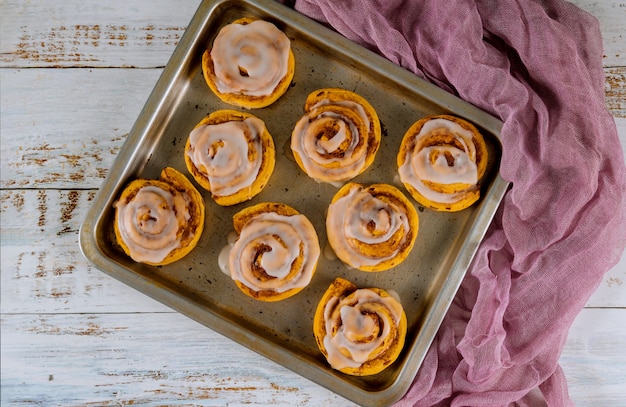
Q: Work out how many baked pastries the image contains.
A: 8